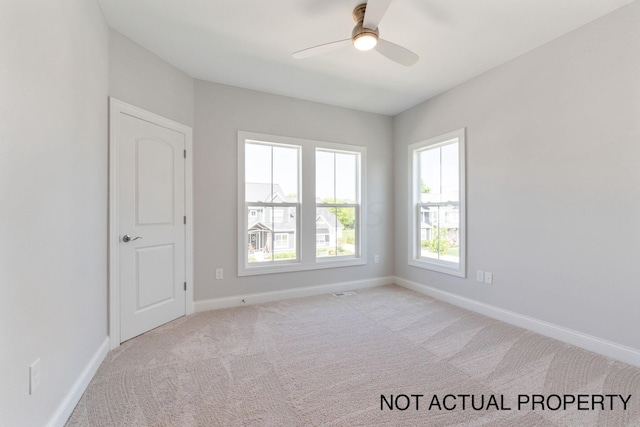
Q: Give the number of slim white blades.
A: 3